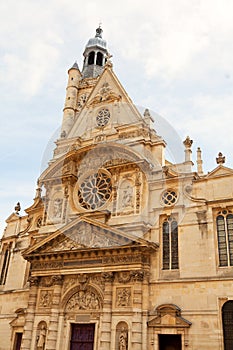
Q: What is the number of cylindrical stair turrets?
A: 1